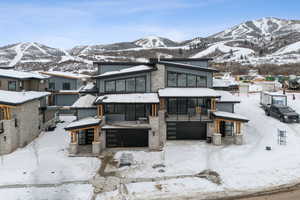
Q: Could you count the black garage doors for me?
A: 2